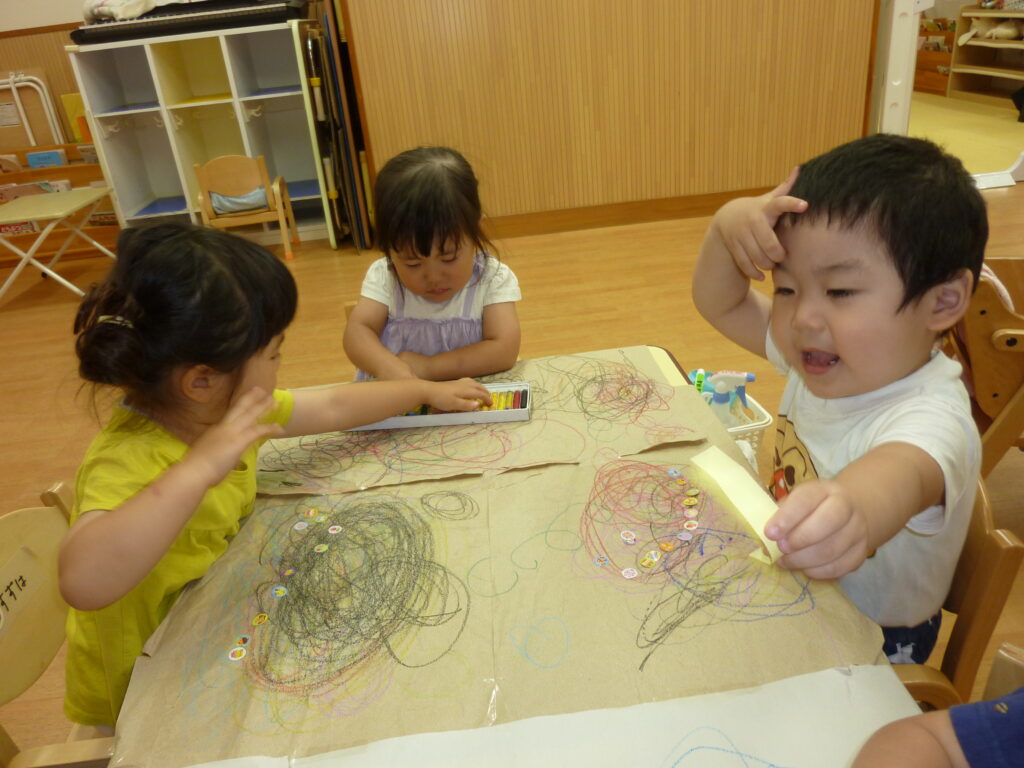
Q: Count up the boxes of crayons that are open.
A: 1